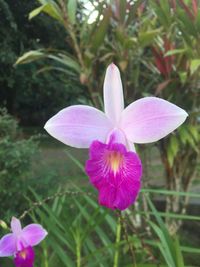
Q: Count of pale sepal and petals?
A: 6